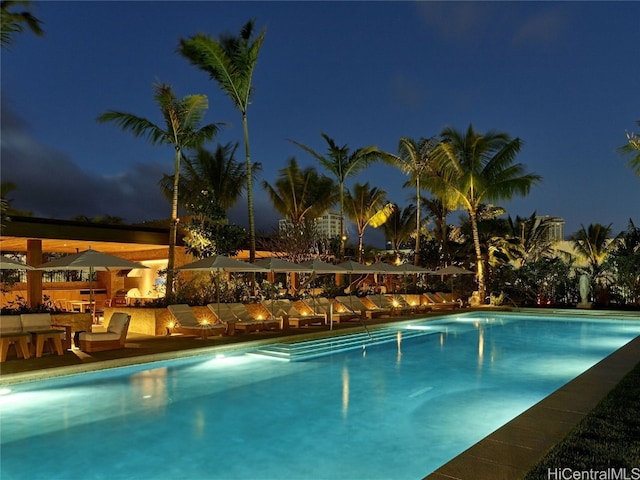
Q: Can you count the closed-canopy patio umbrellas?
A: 0